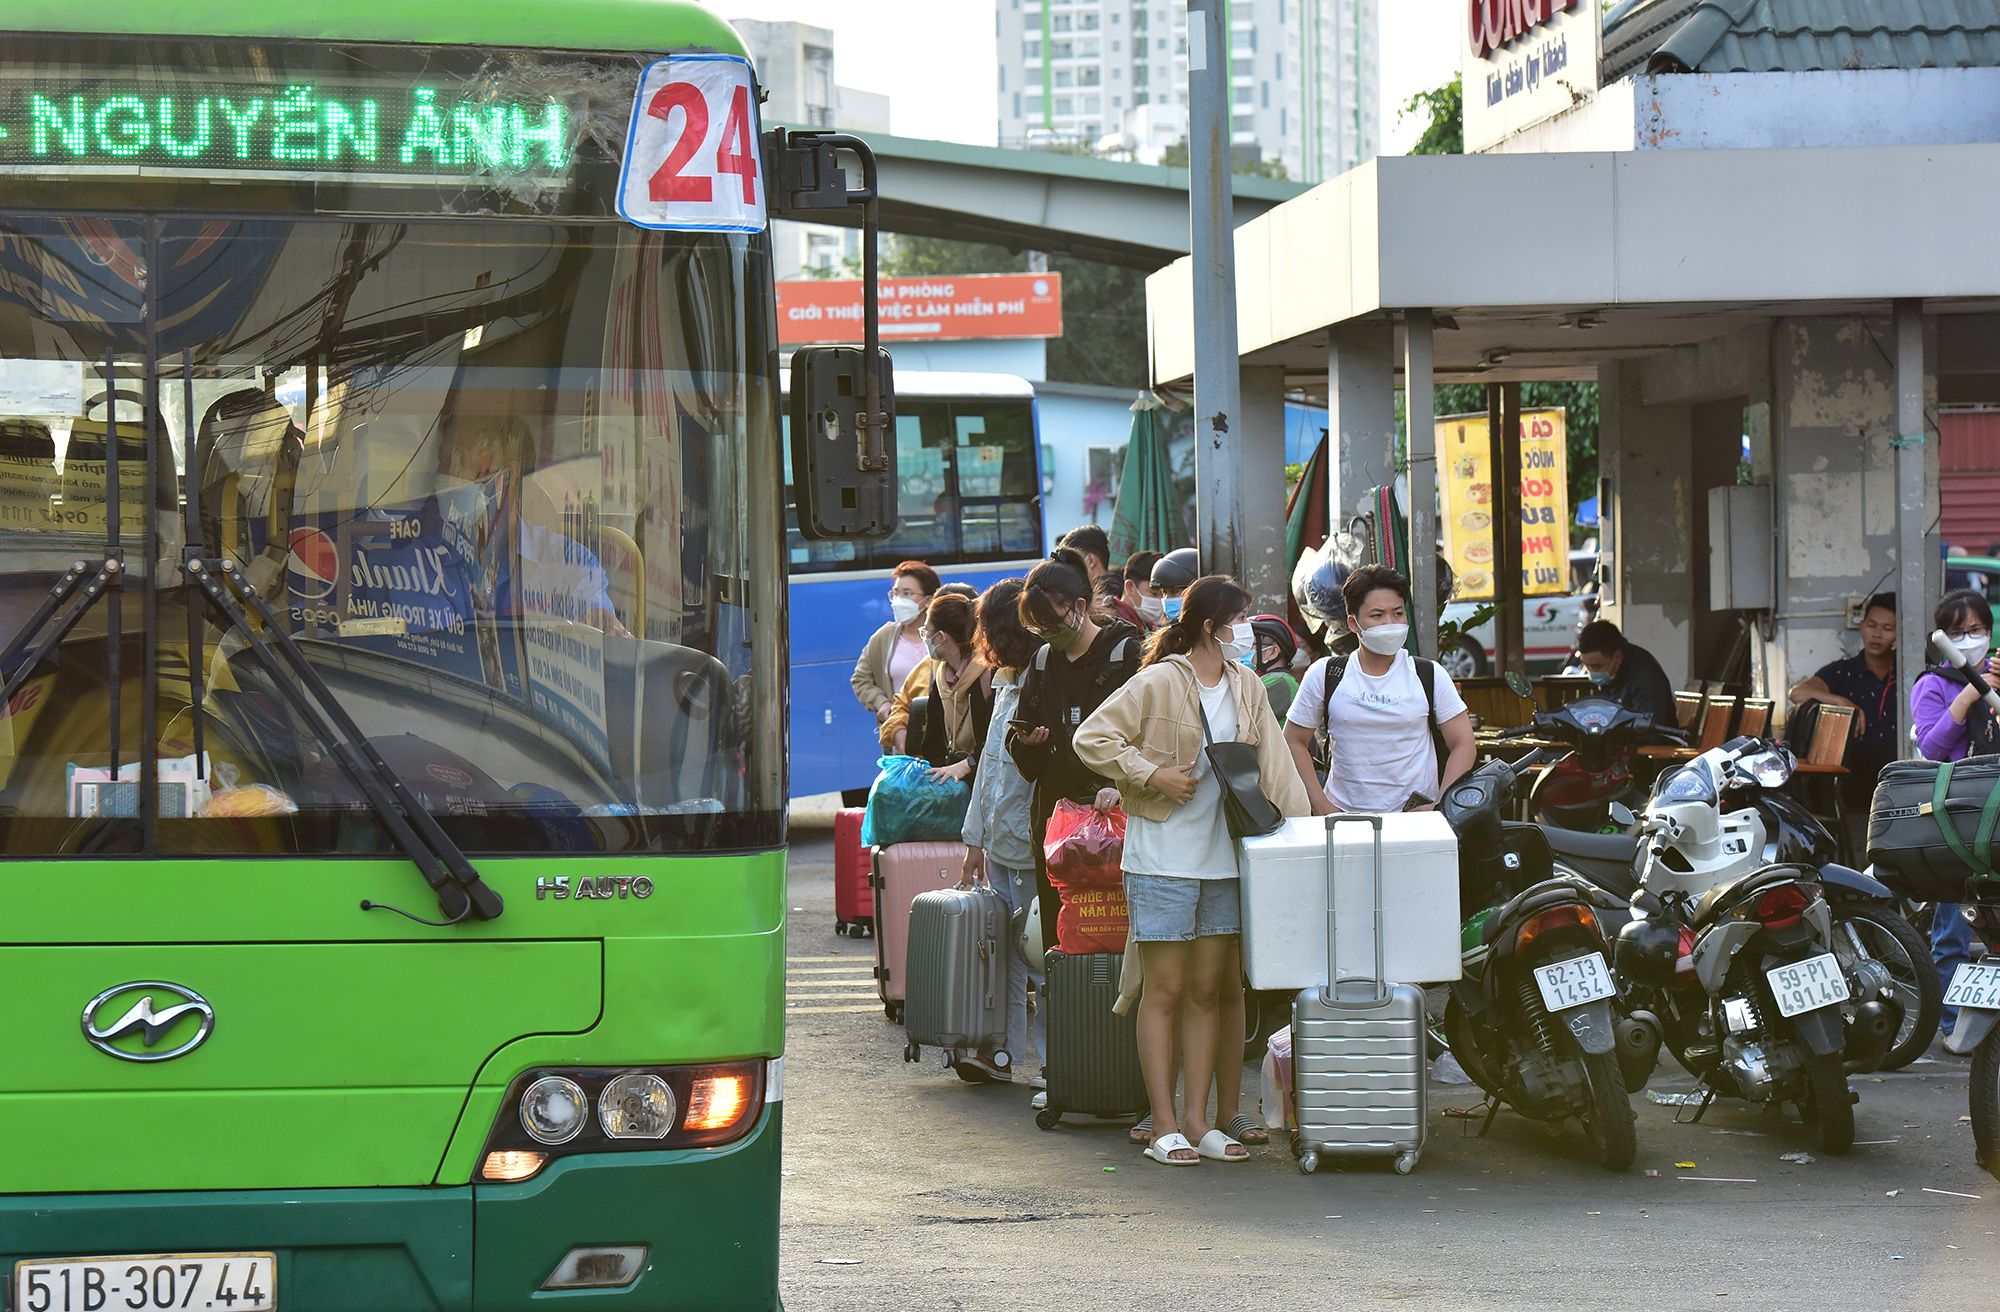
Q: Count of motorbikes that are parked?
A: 5